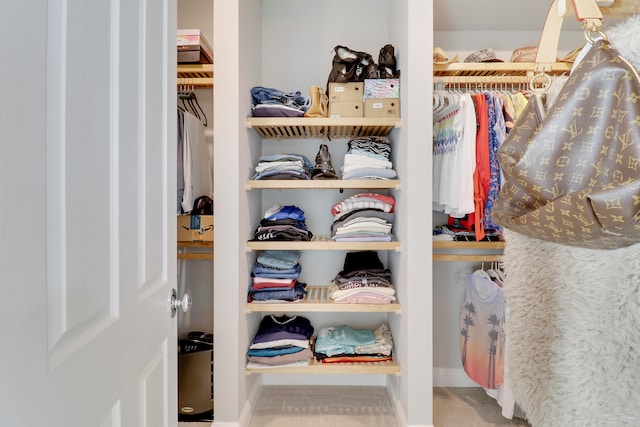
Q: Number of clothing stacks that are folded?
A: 9